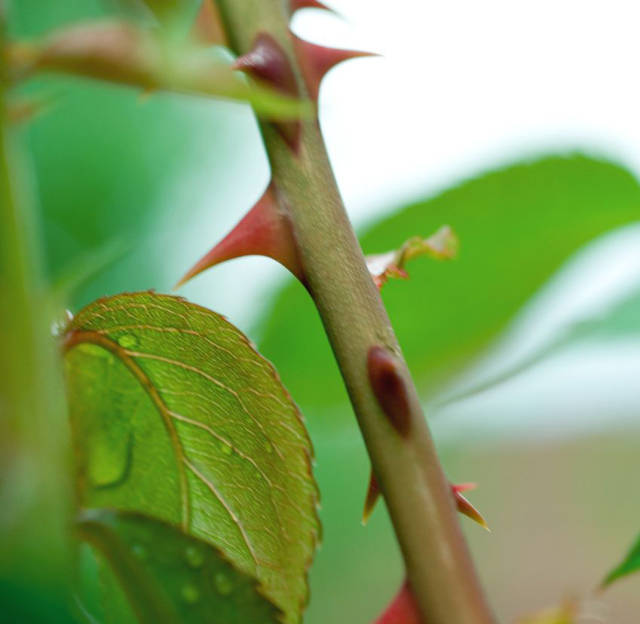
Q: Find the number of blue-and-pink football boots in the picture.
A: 0